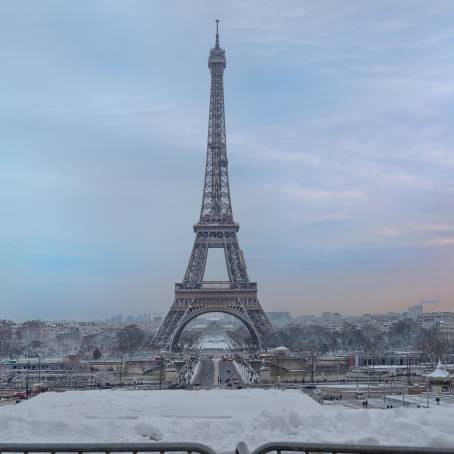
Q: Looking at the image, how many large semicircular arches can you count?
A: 1